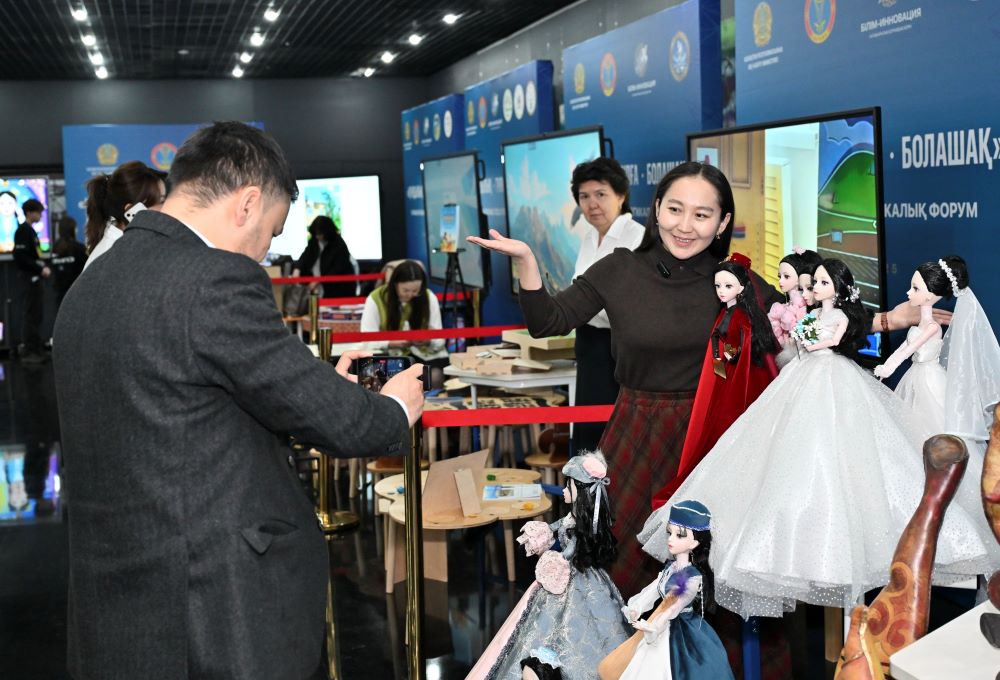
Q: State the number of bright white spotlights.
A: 12